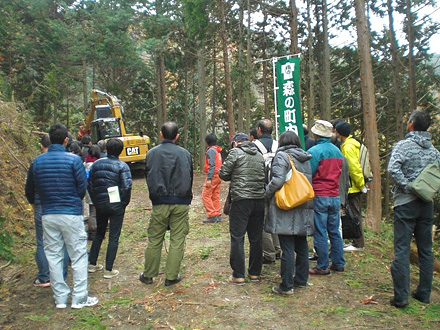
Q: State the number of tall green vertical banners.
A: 1